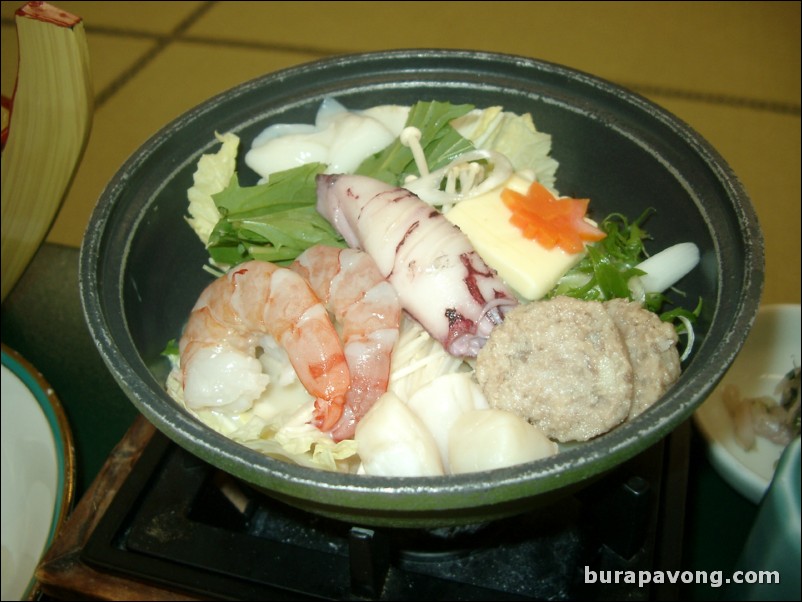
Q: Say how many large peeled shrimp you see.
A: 2